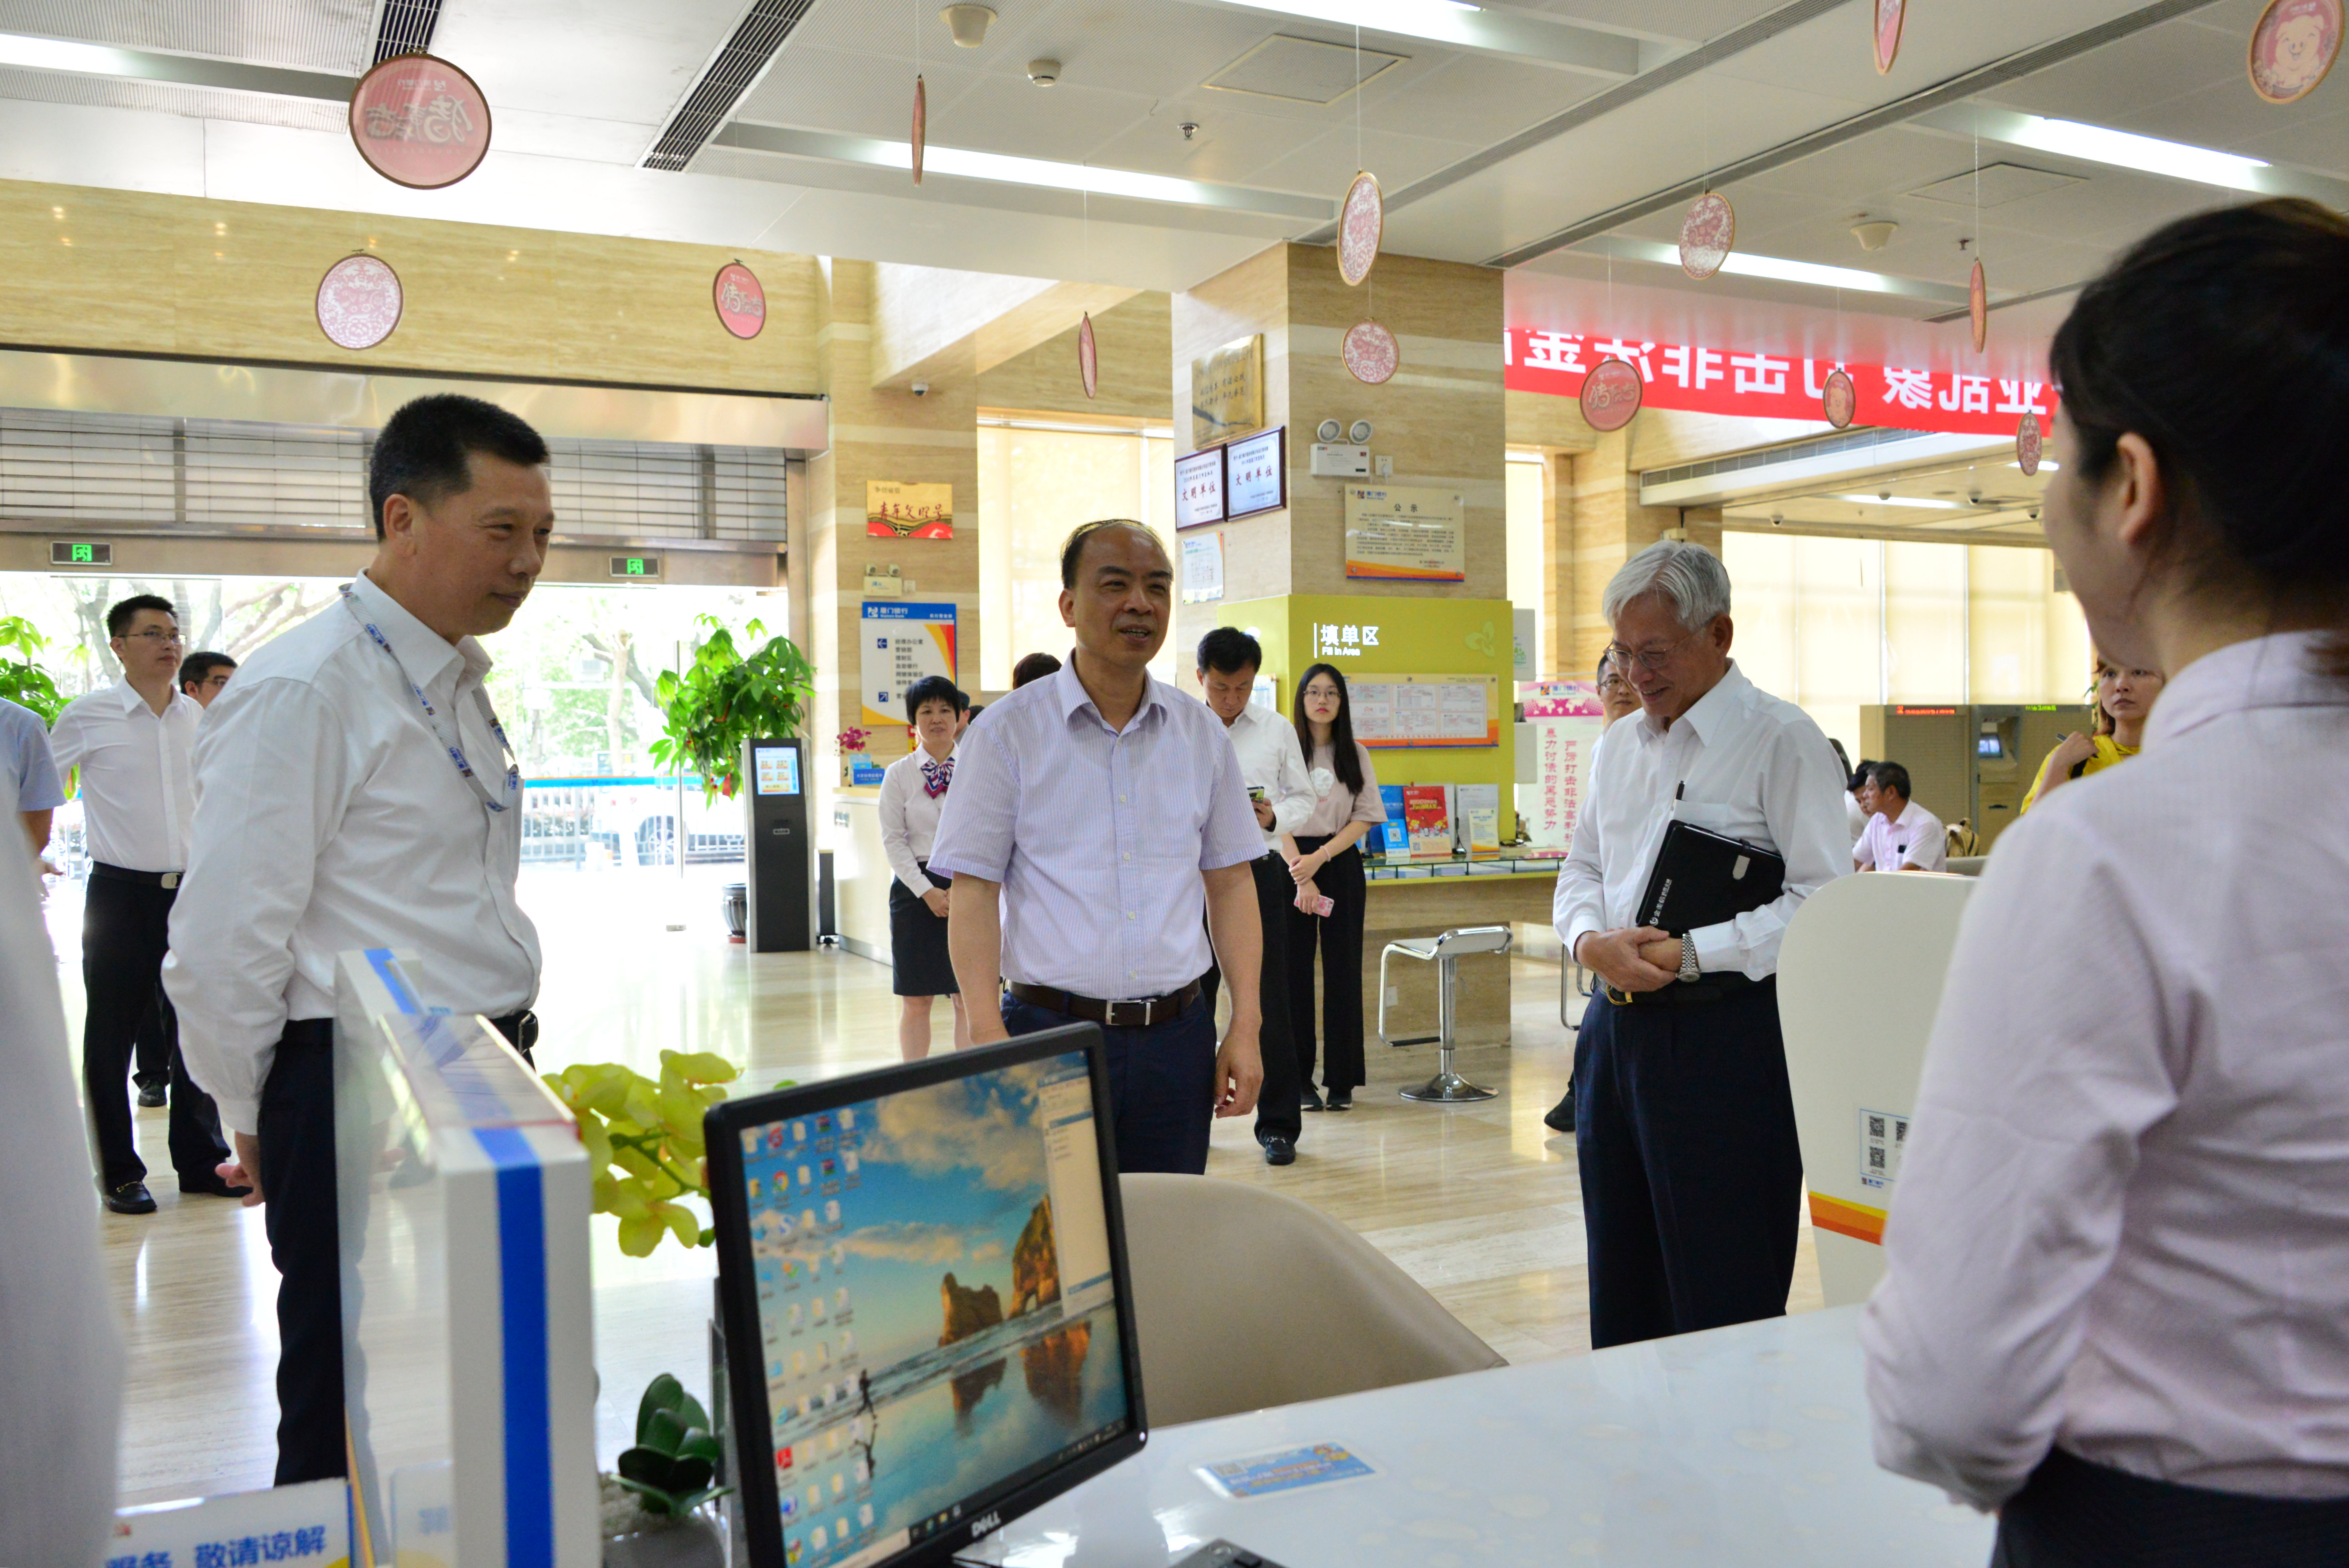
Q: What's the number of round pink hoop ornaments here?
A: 14